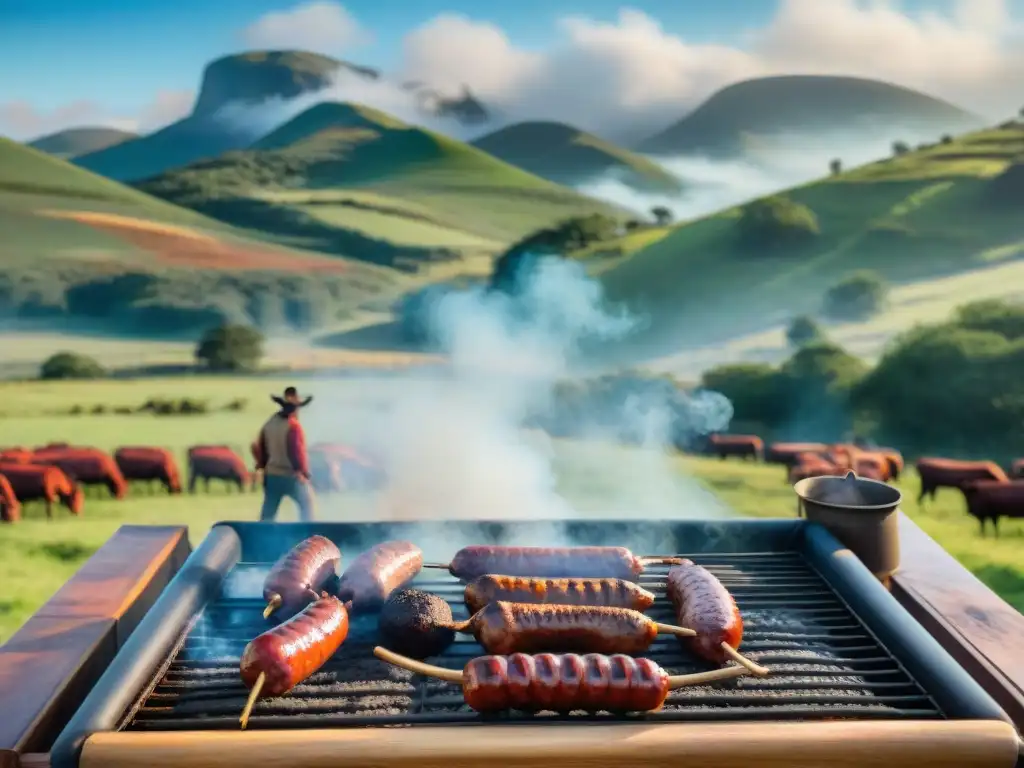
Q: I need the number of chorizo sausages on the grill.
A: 8